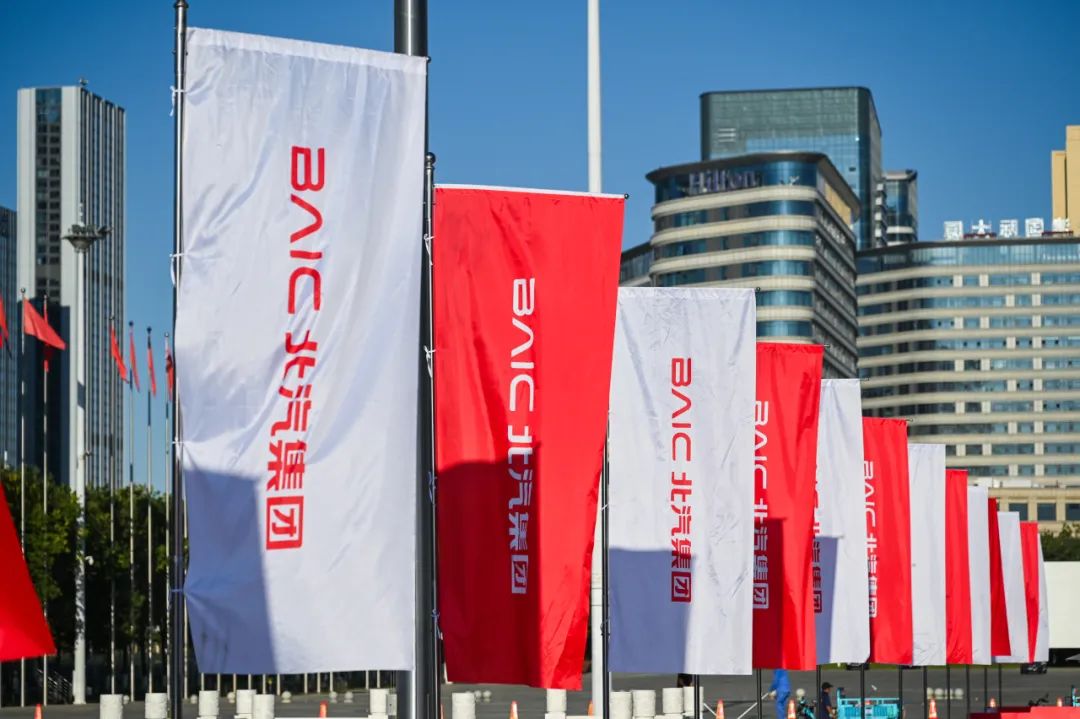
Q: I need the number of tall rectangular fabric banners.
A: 13